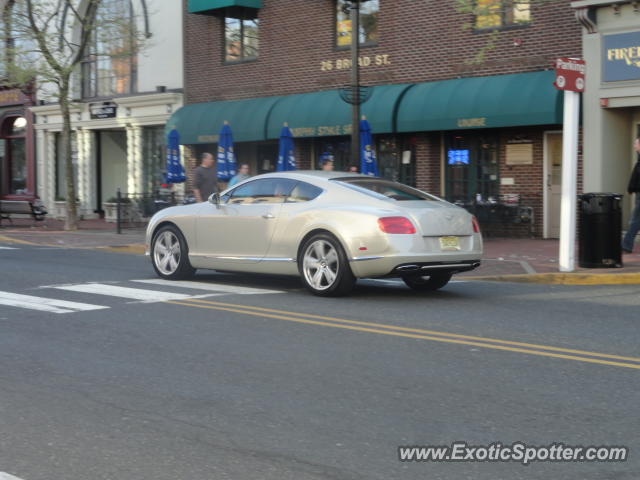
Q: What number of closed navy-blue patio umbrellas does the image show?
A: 4